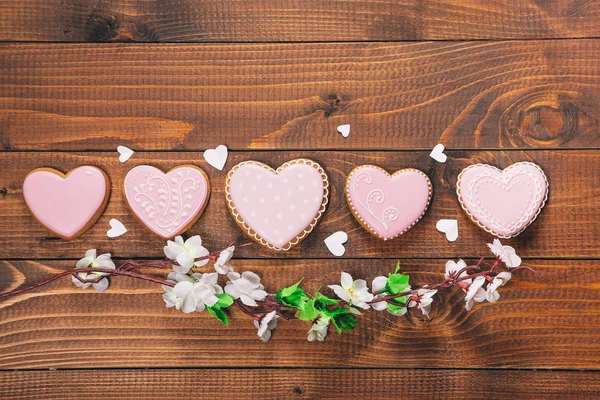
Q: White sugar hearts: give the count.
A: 7